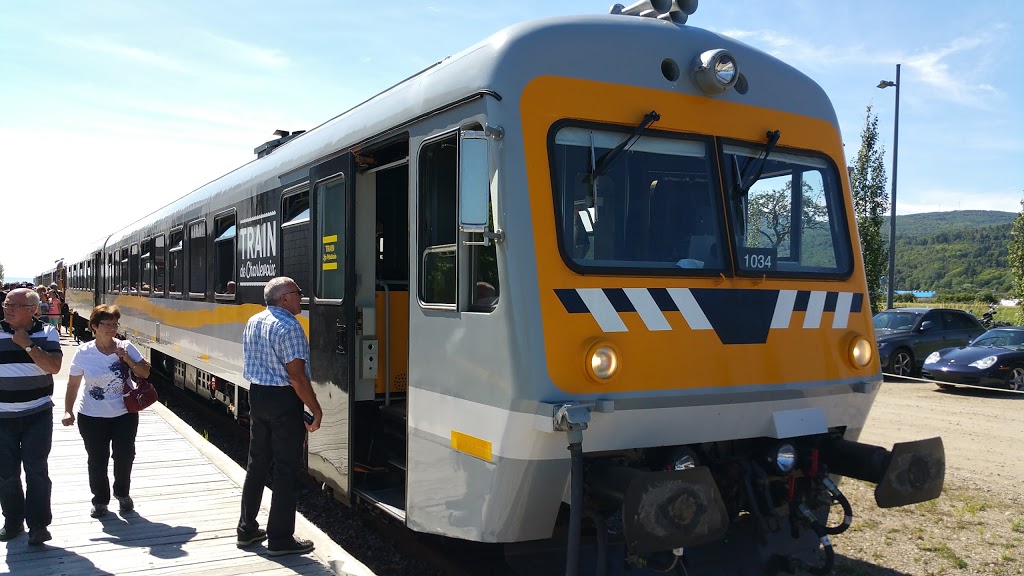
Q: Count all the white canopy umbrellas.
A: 0